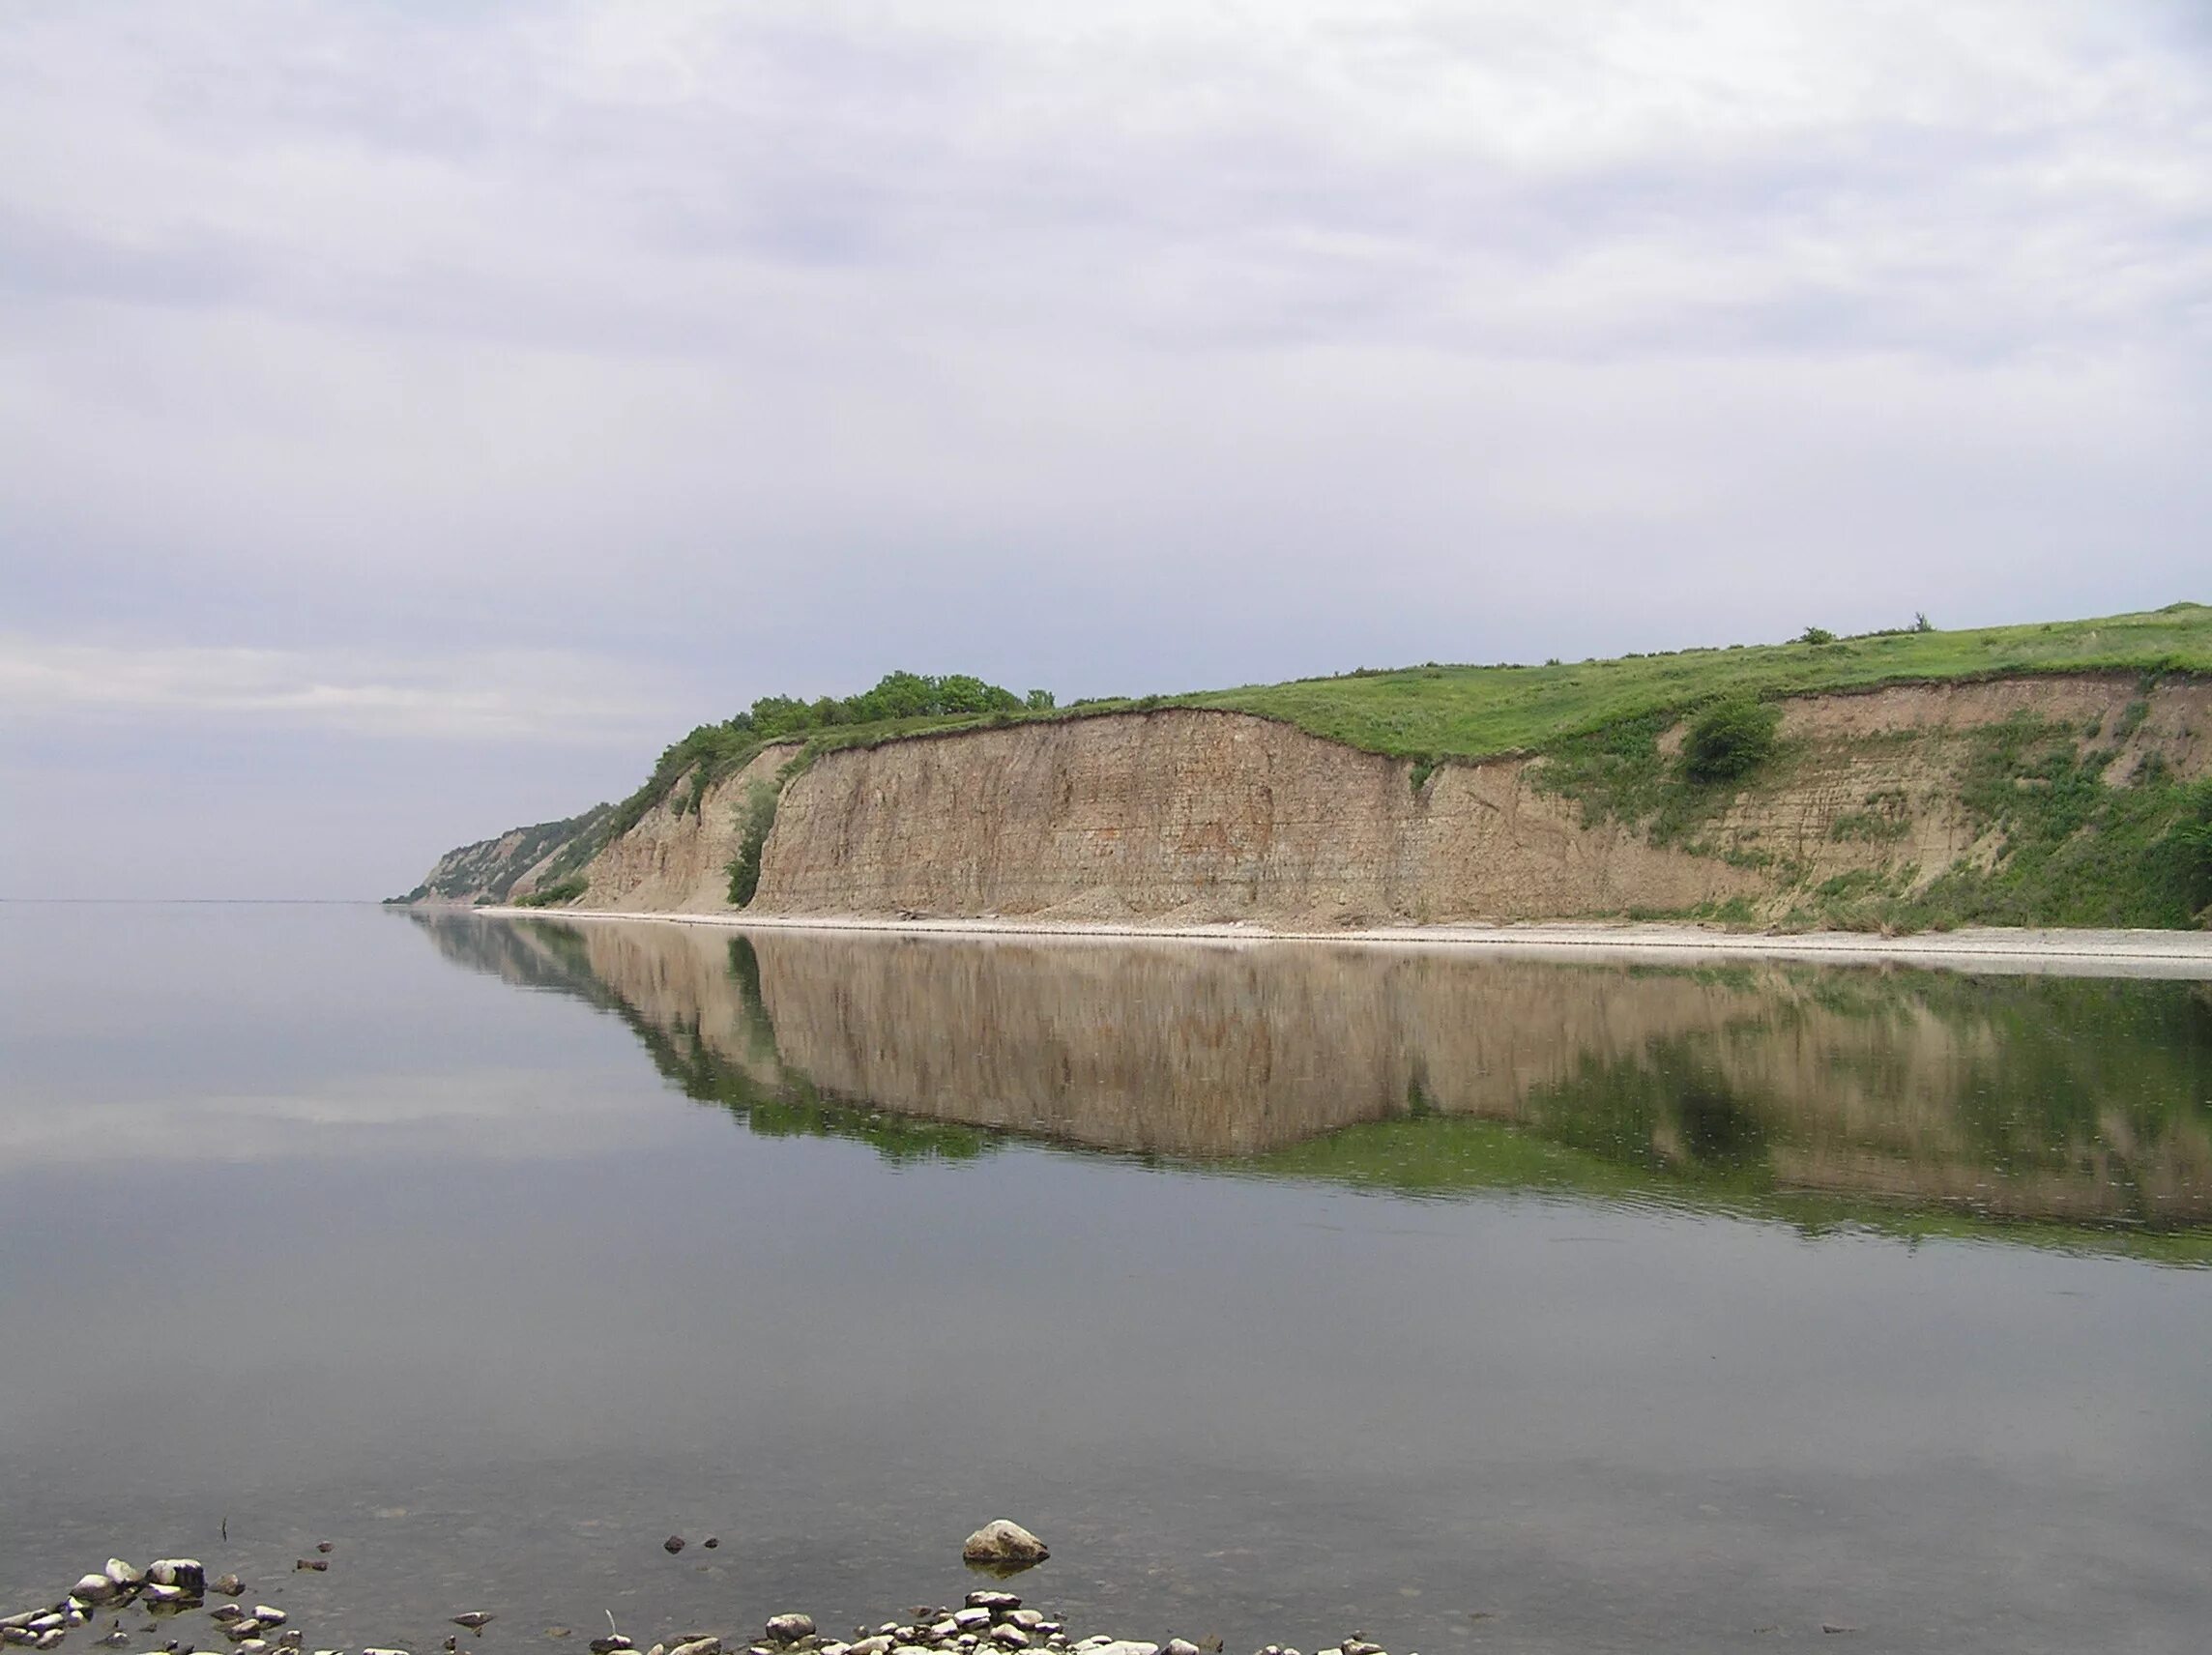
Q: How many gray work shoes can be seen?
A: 0